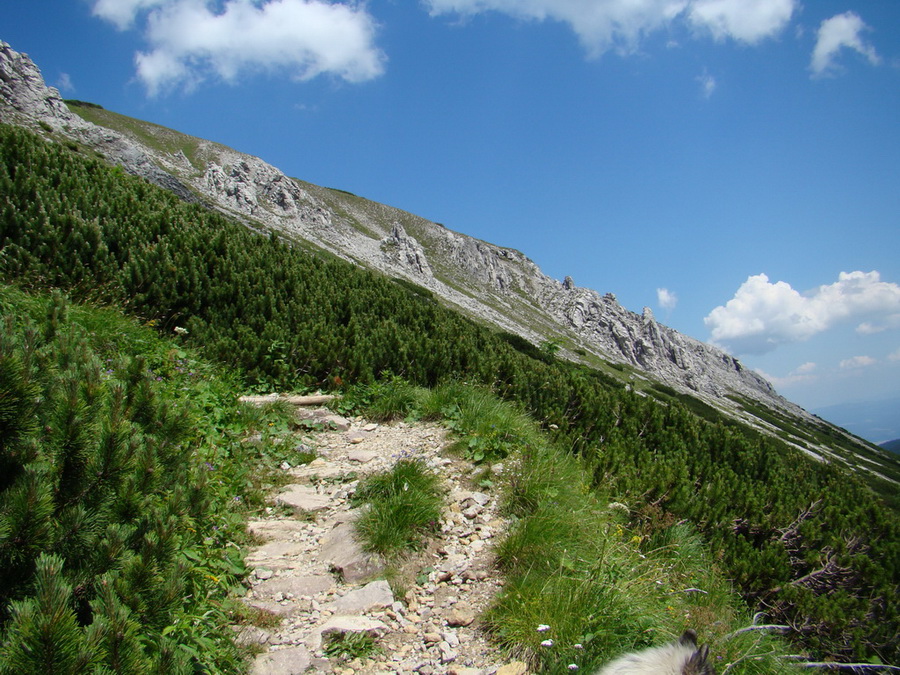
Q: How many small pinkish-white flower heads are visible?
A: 4